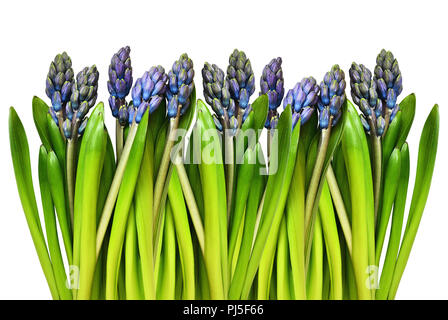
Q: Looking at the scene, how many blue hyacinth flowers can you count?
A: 12